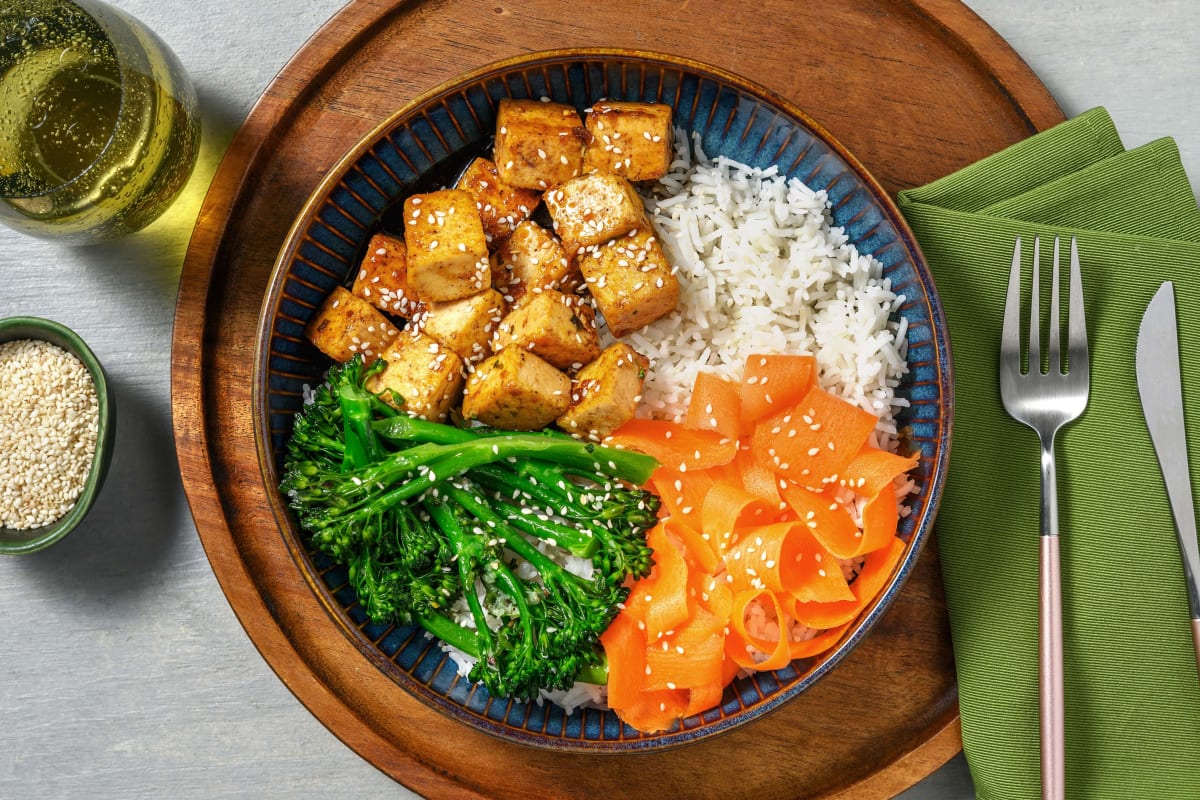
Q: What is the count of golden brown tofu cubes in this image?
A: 14